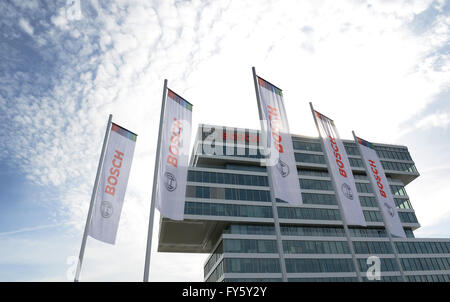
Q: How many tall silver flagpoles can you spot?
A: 5